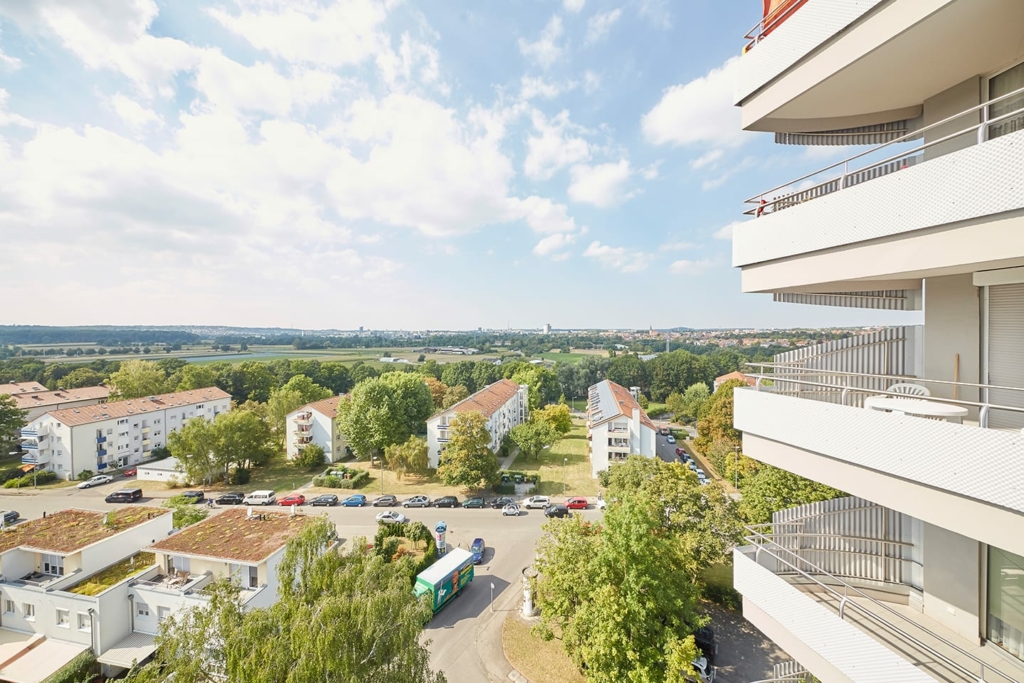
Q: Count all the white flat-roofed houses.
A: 2